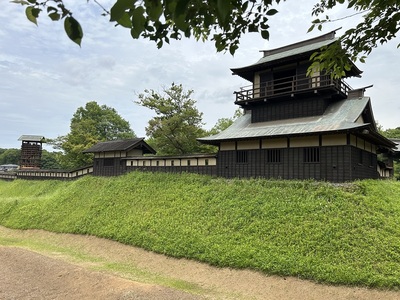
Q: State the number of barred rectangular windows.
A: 3